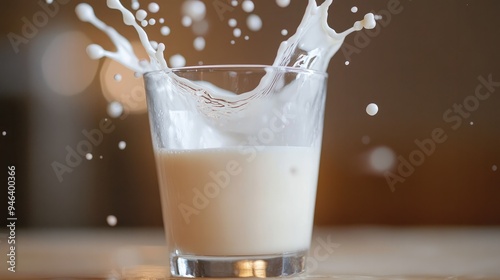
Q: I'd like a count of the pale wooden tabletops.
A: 1